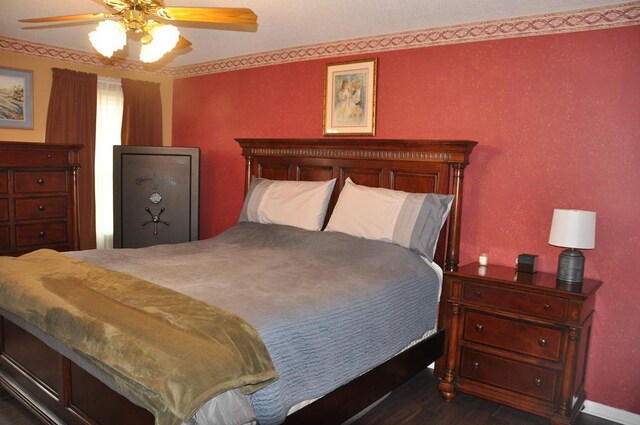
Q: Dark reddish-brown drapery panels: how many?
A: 2